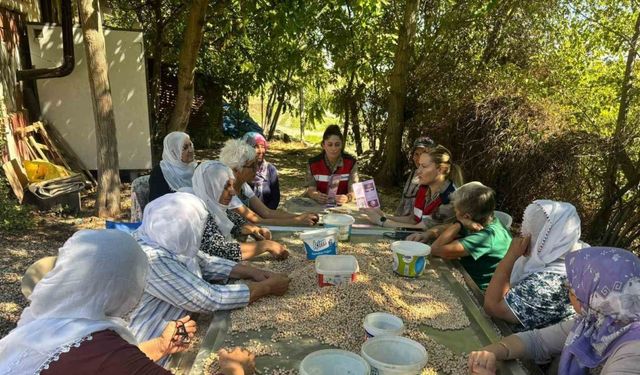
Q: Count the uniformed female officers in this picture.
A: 2